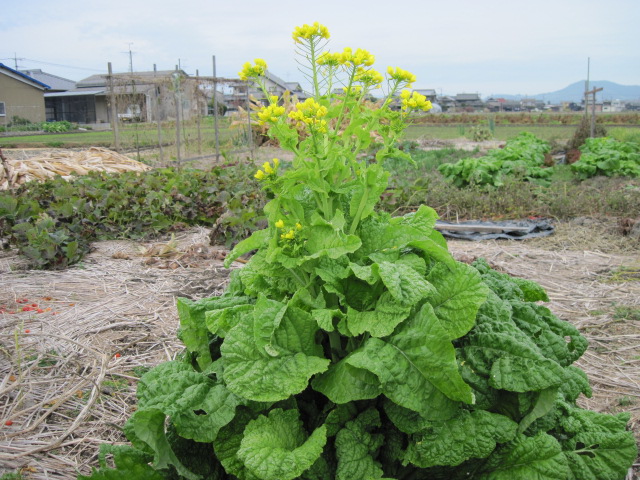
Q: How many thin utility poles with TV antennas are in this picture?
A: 2